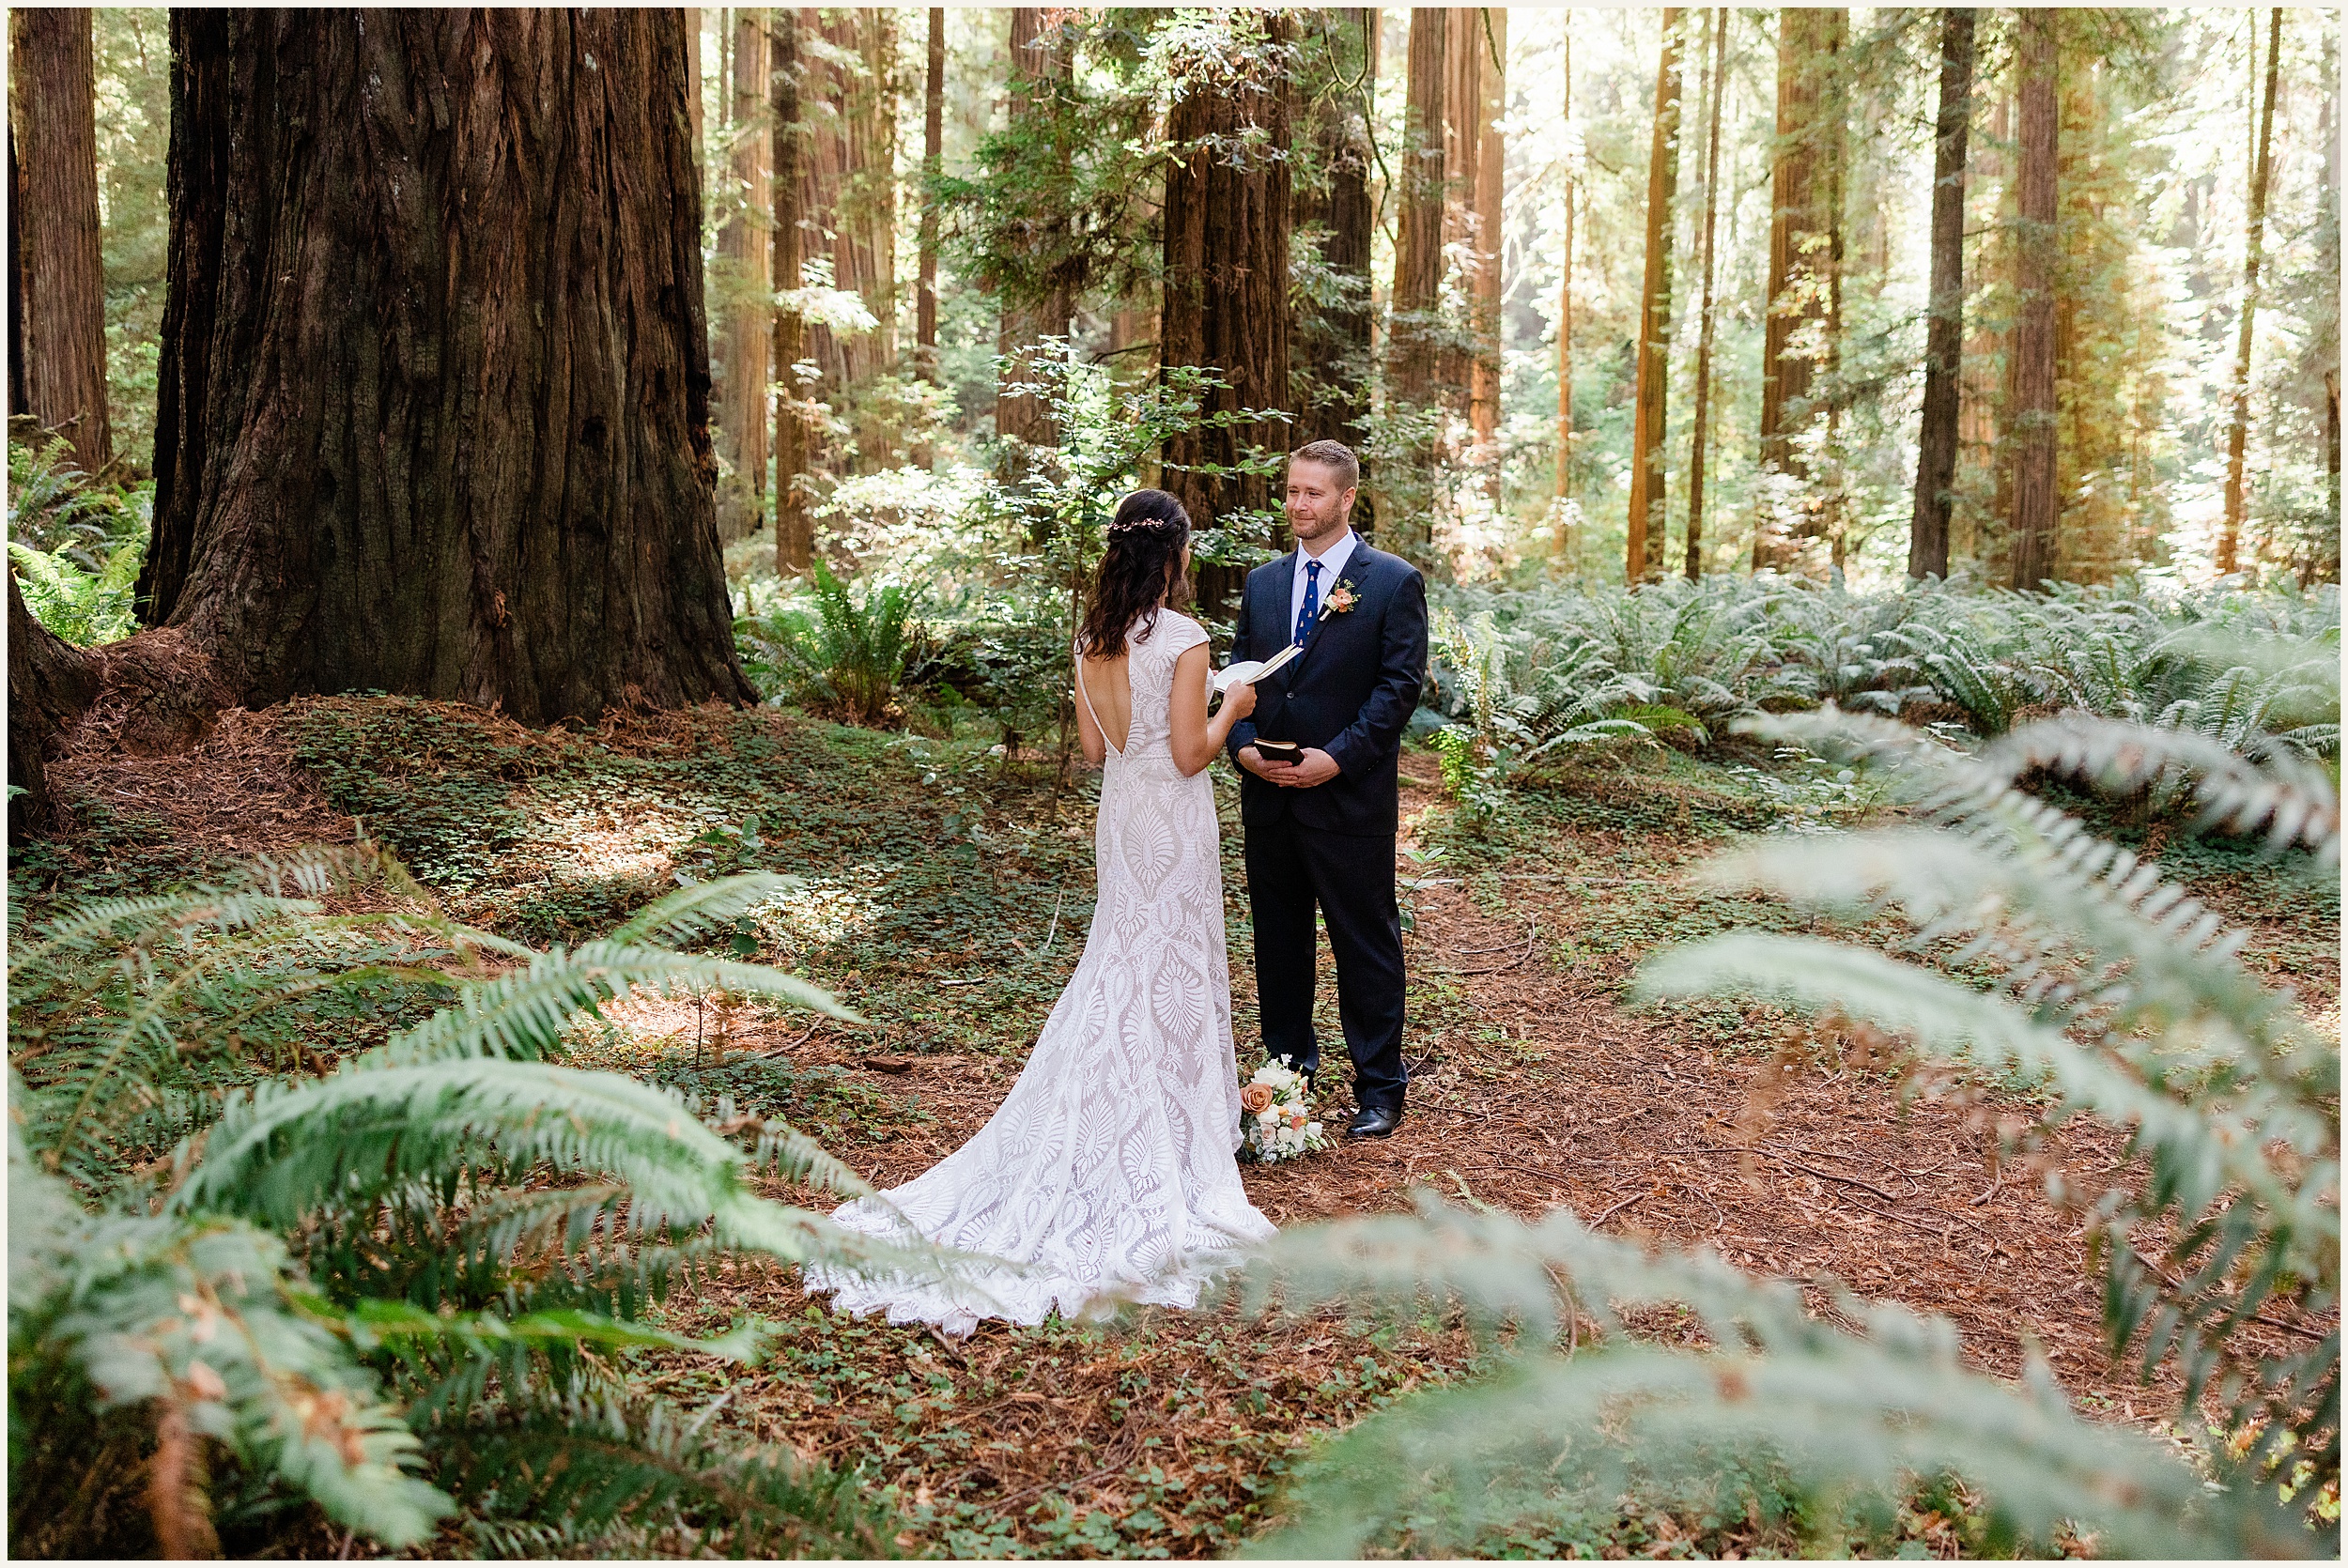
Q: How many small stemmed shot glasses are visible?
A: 0